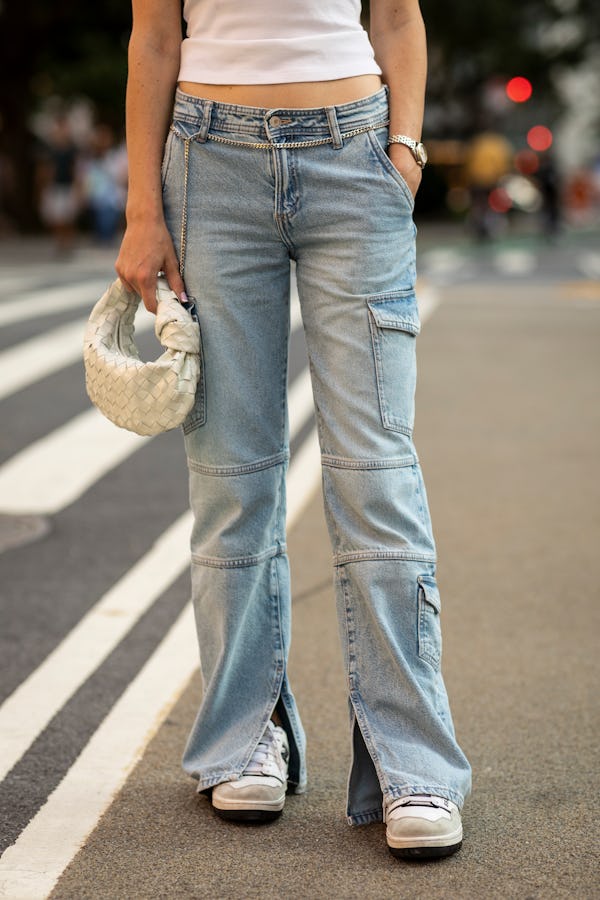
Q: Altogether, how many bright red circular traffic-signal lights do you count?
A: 2